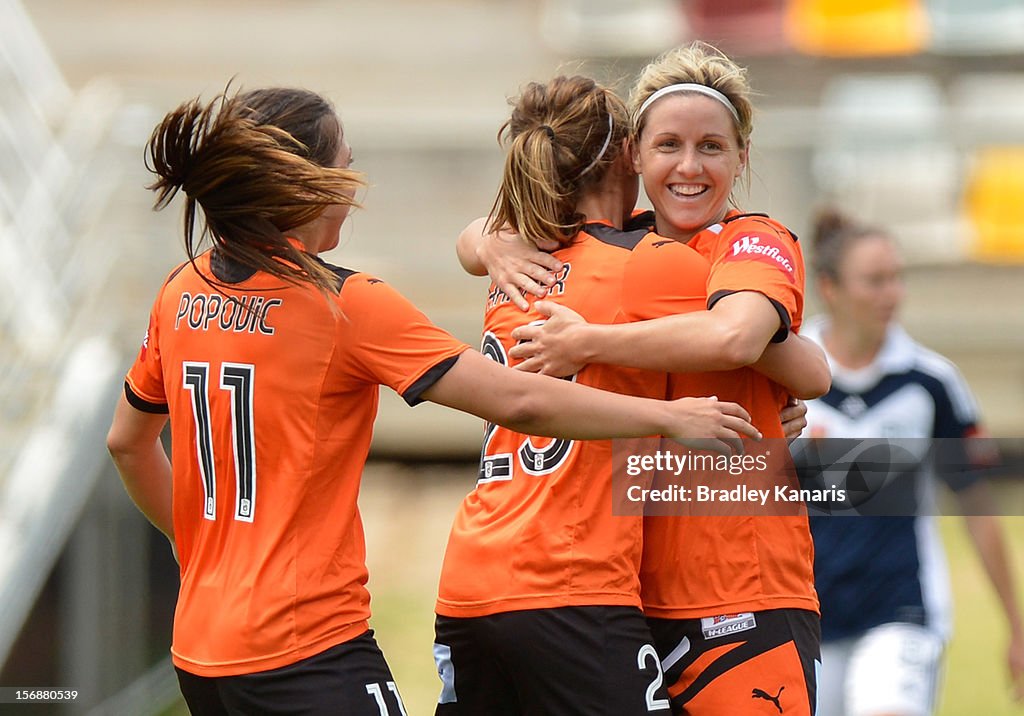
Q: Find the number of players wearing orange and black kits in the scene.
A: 3